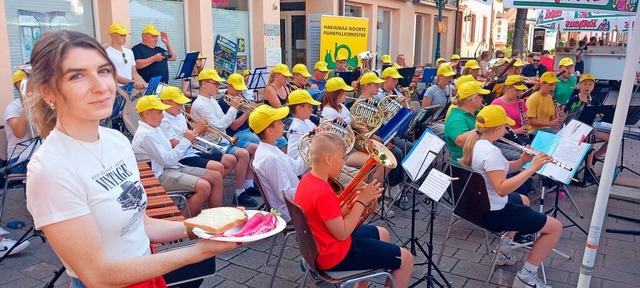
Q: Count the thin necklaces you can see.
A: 1